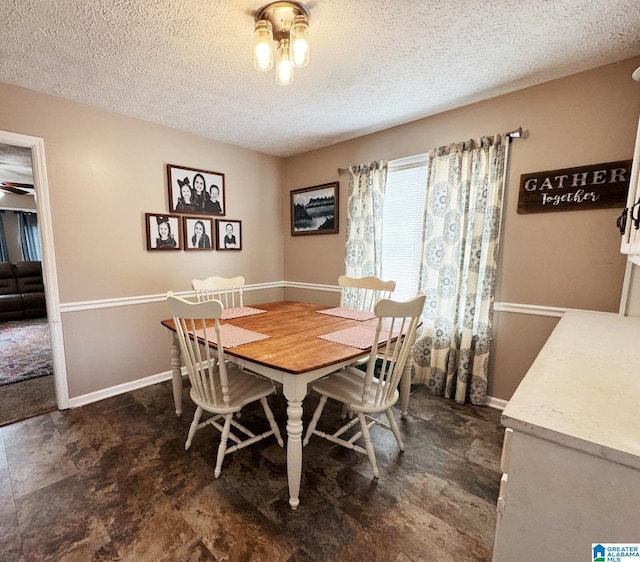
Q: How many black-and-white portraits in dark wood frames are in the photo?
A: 4